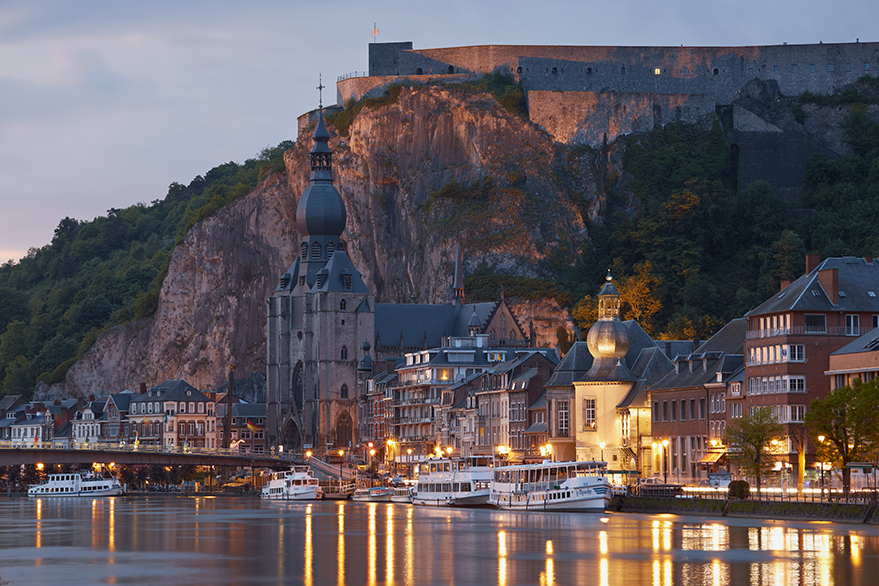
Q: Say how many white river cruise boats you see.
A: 4